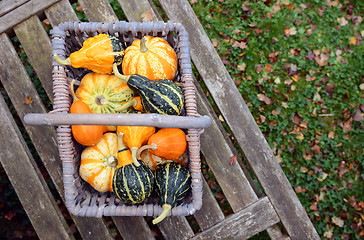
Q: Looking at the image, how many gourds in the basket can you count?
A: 12